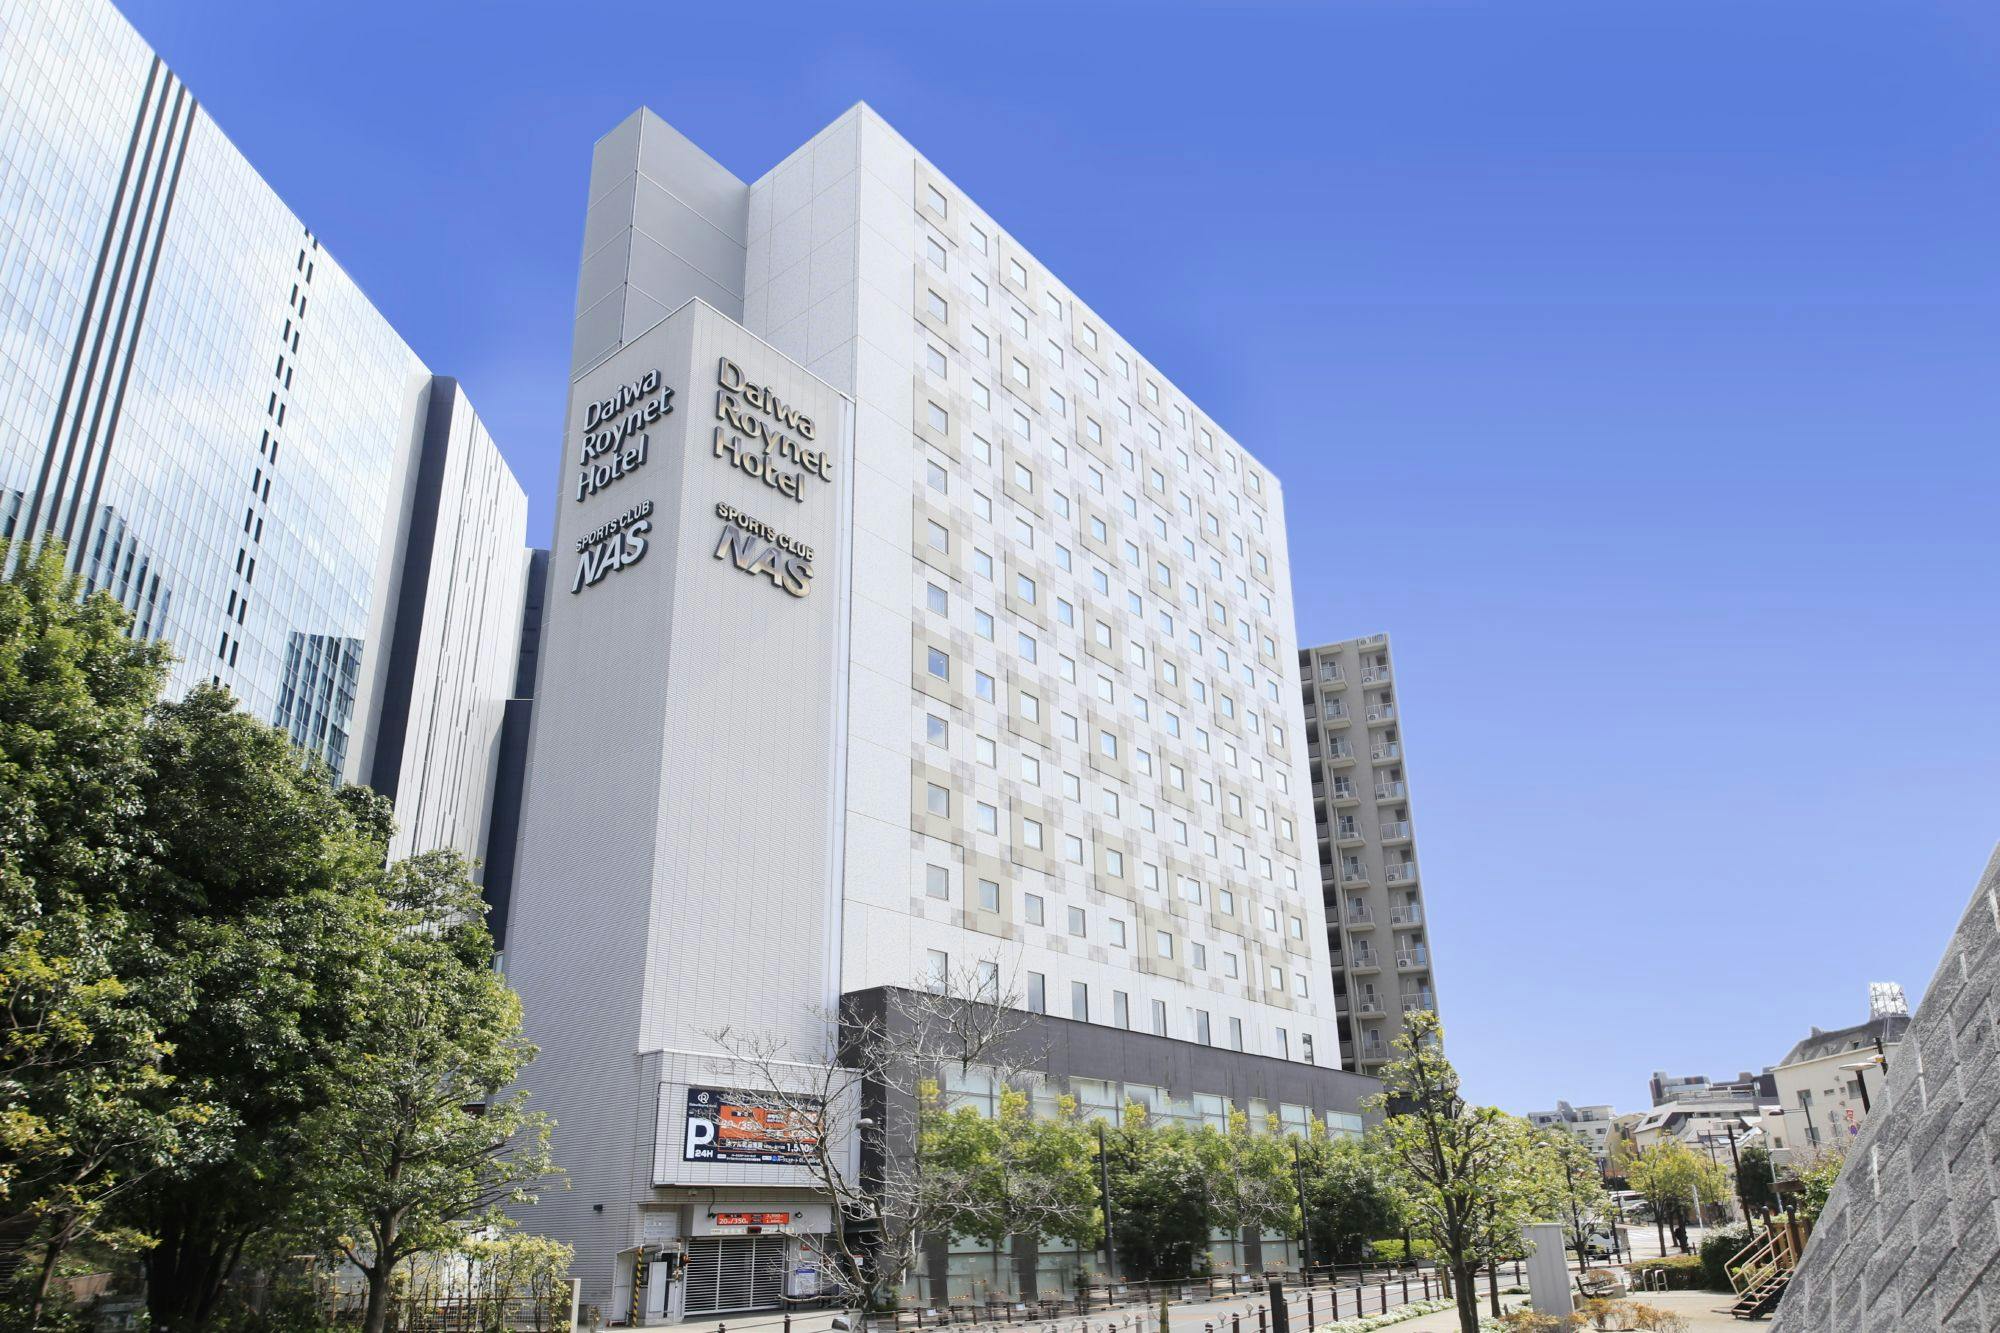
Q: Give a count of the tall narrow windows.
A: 10